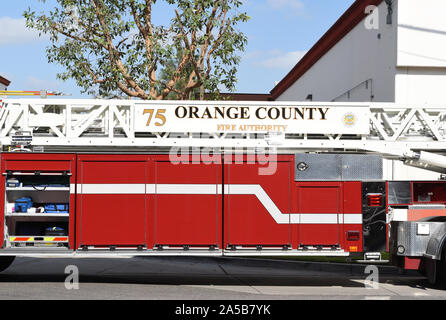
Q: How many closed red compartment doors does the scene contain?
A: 4